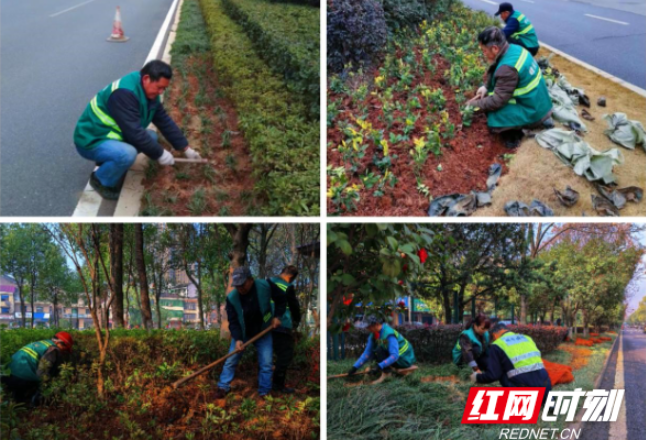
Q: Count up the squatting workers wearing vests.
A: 7